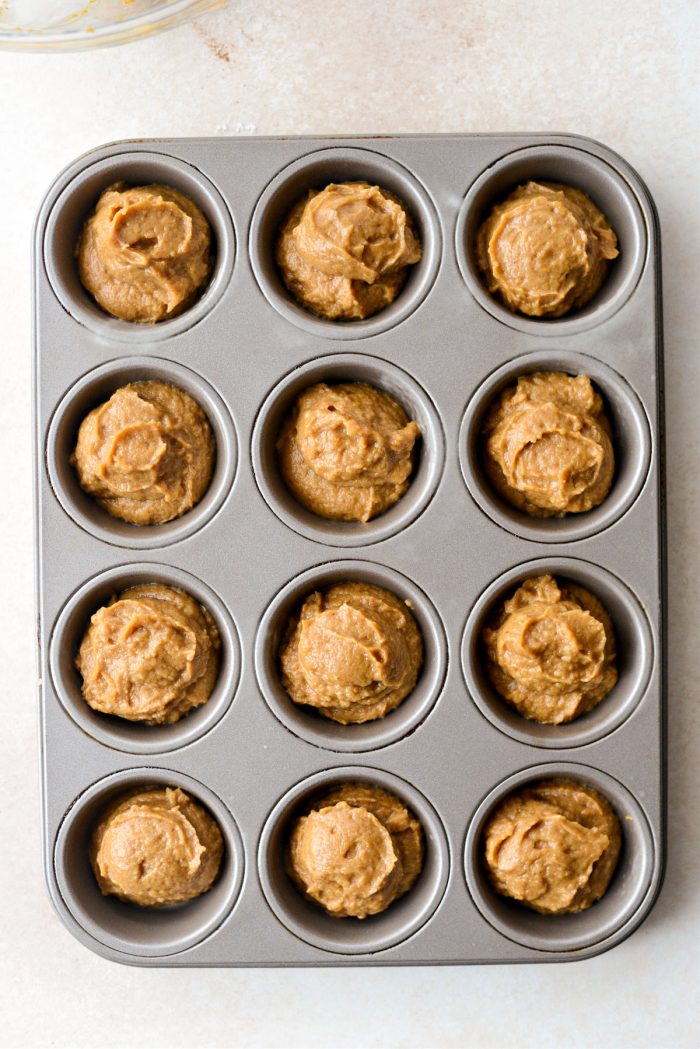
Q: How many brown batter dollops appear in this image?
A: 12